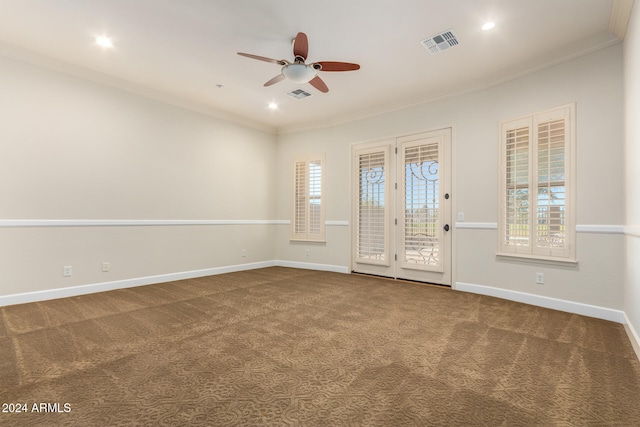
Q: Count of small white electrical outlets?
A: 5